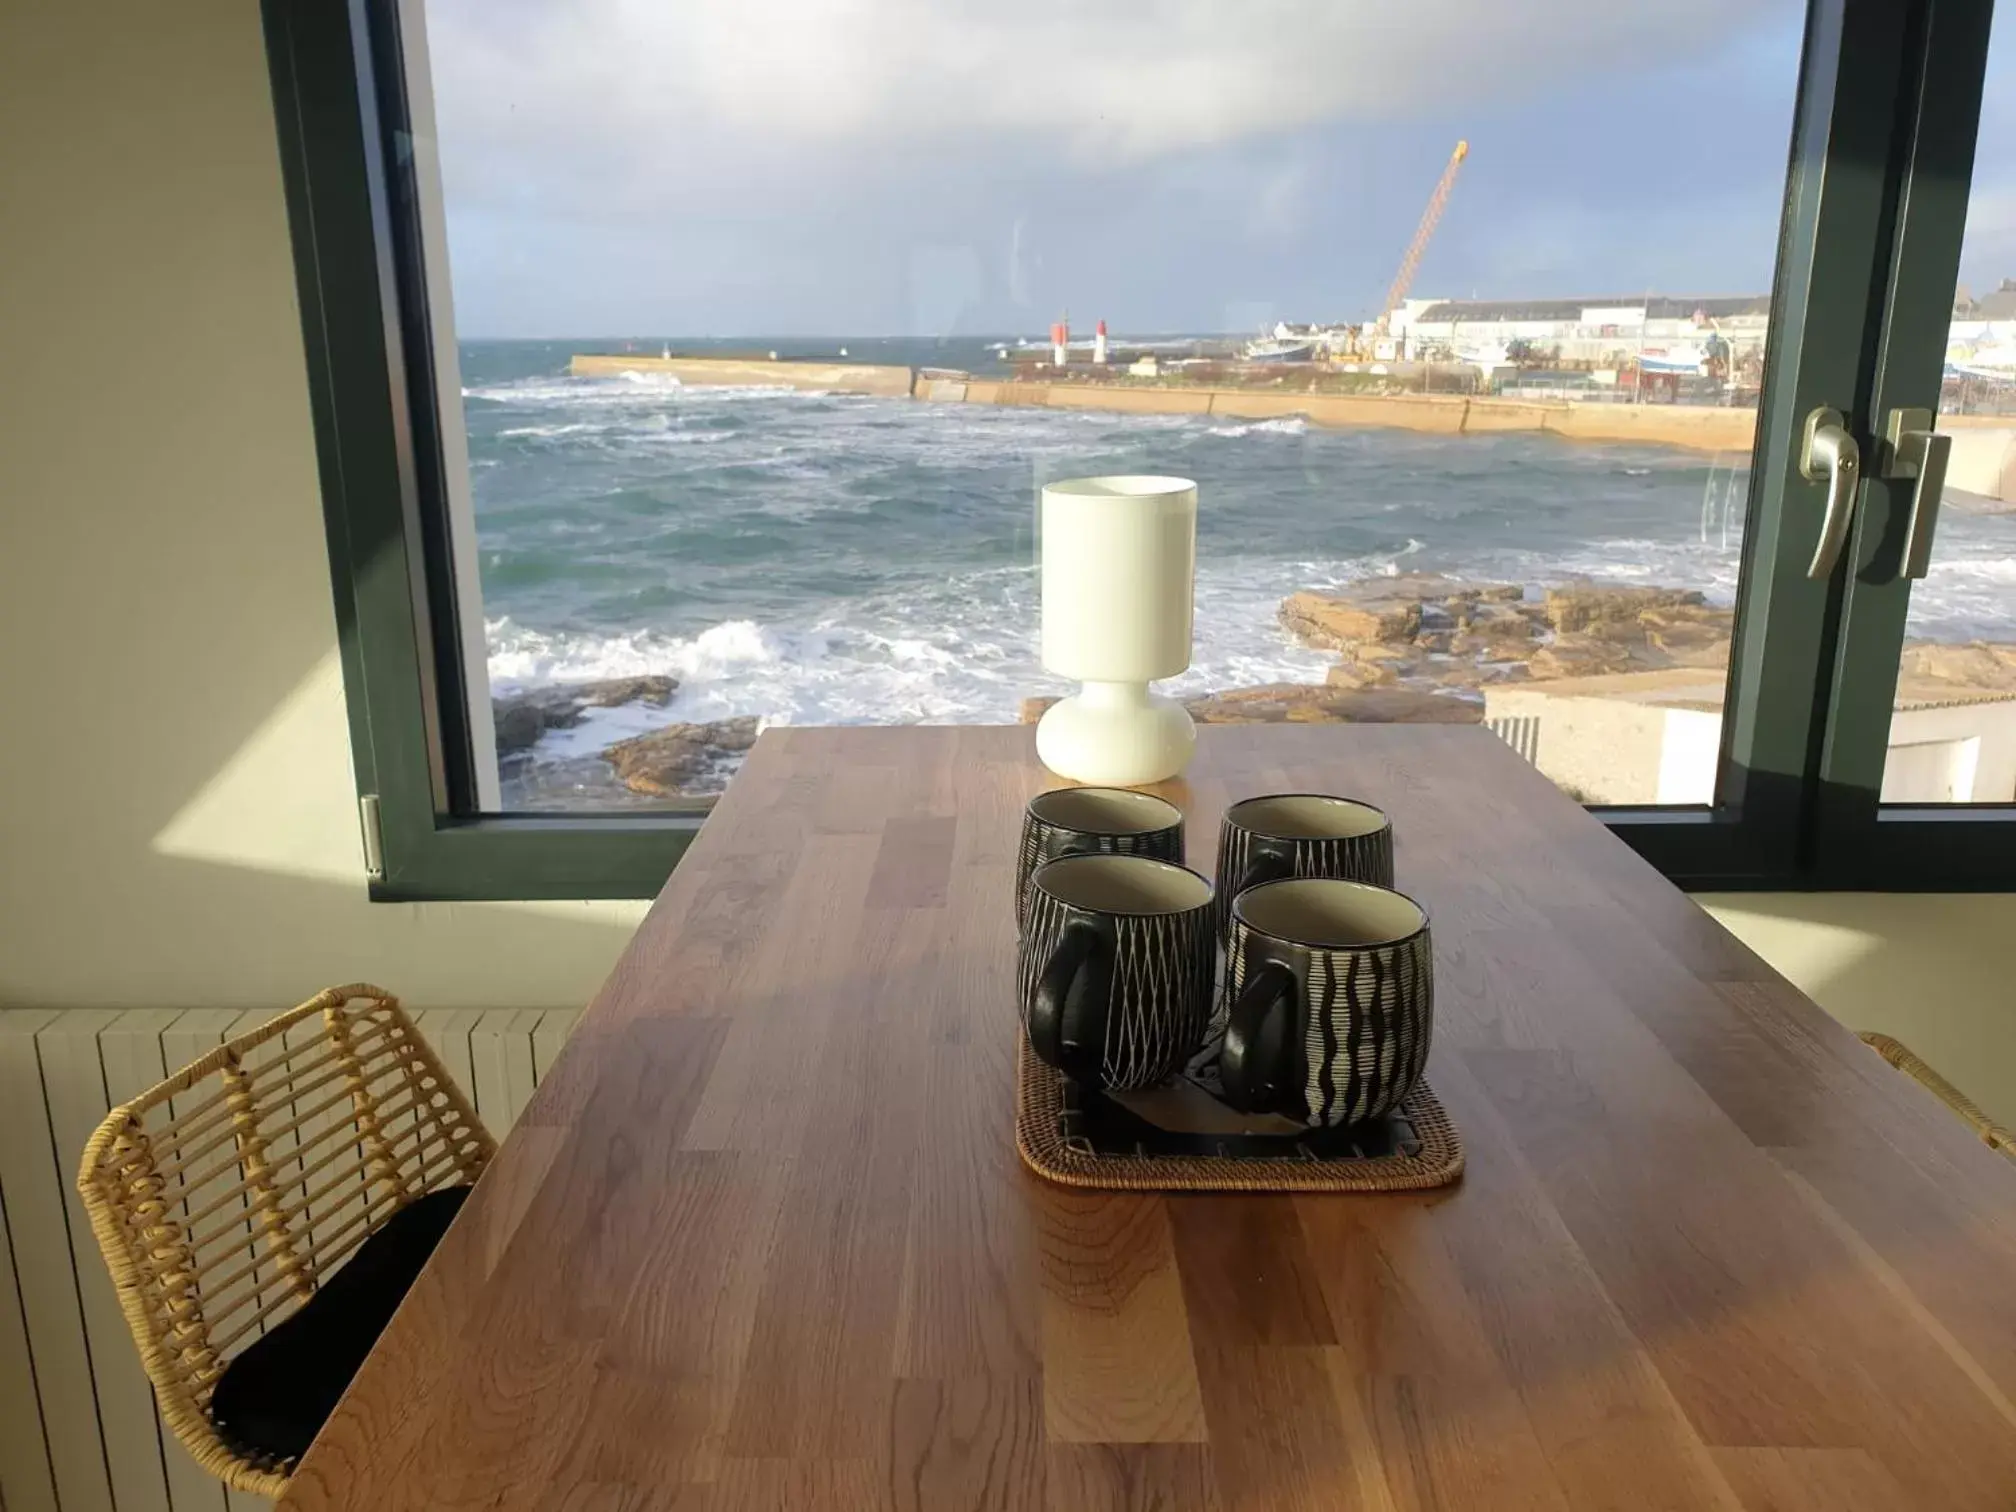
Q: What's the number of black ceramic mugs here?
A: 4